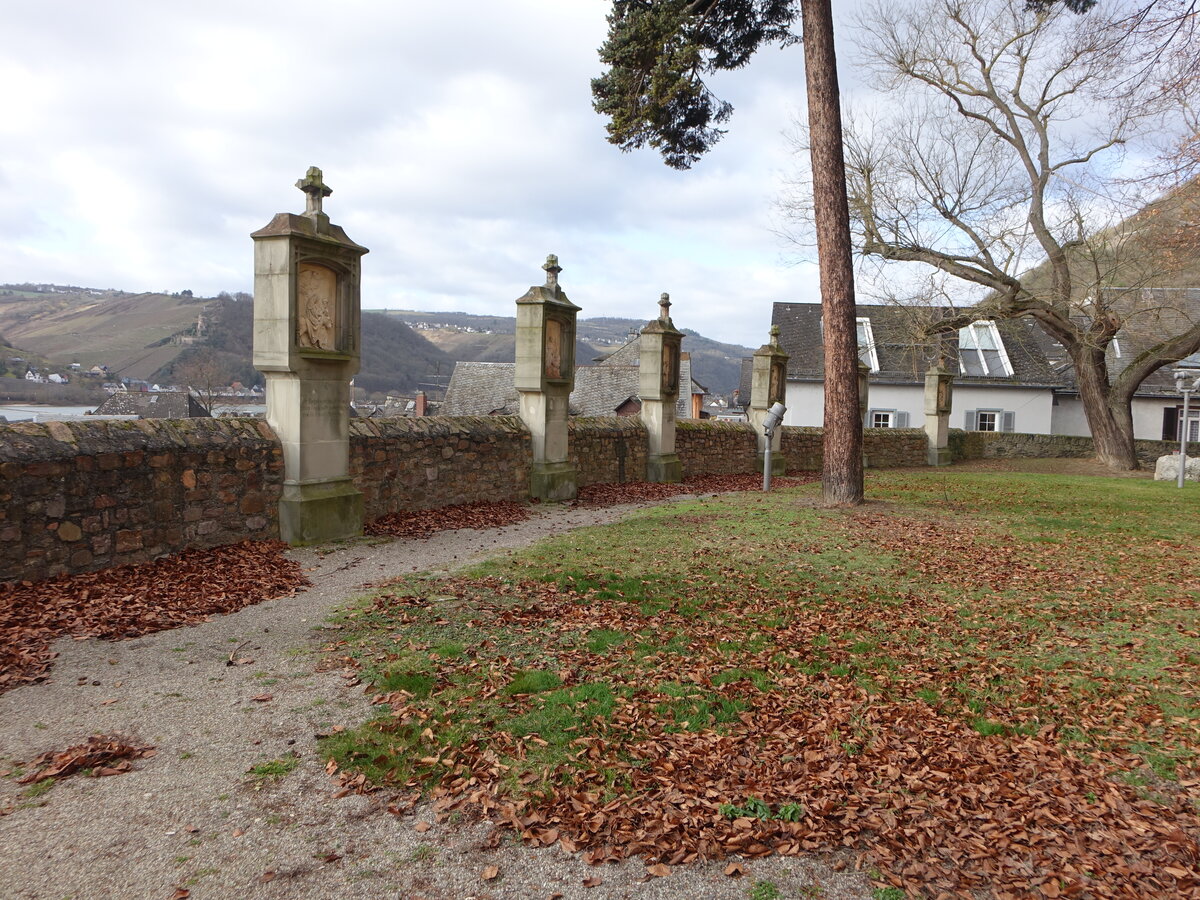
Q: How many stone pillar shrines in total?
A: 6